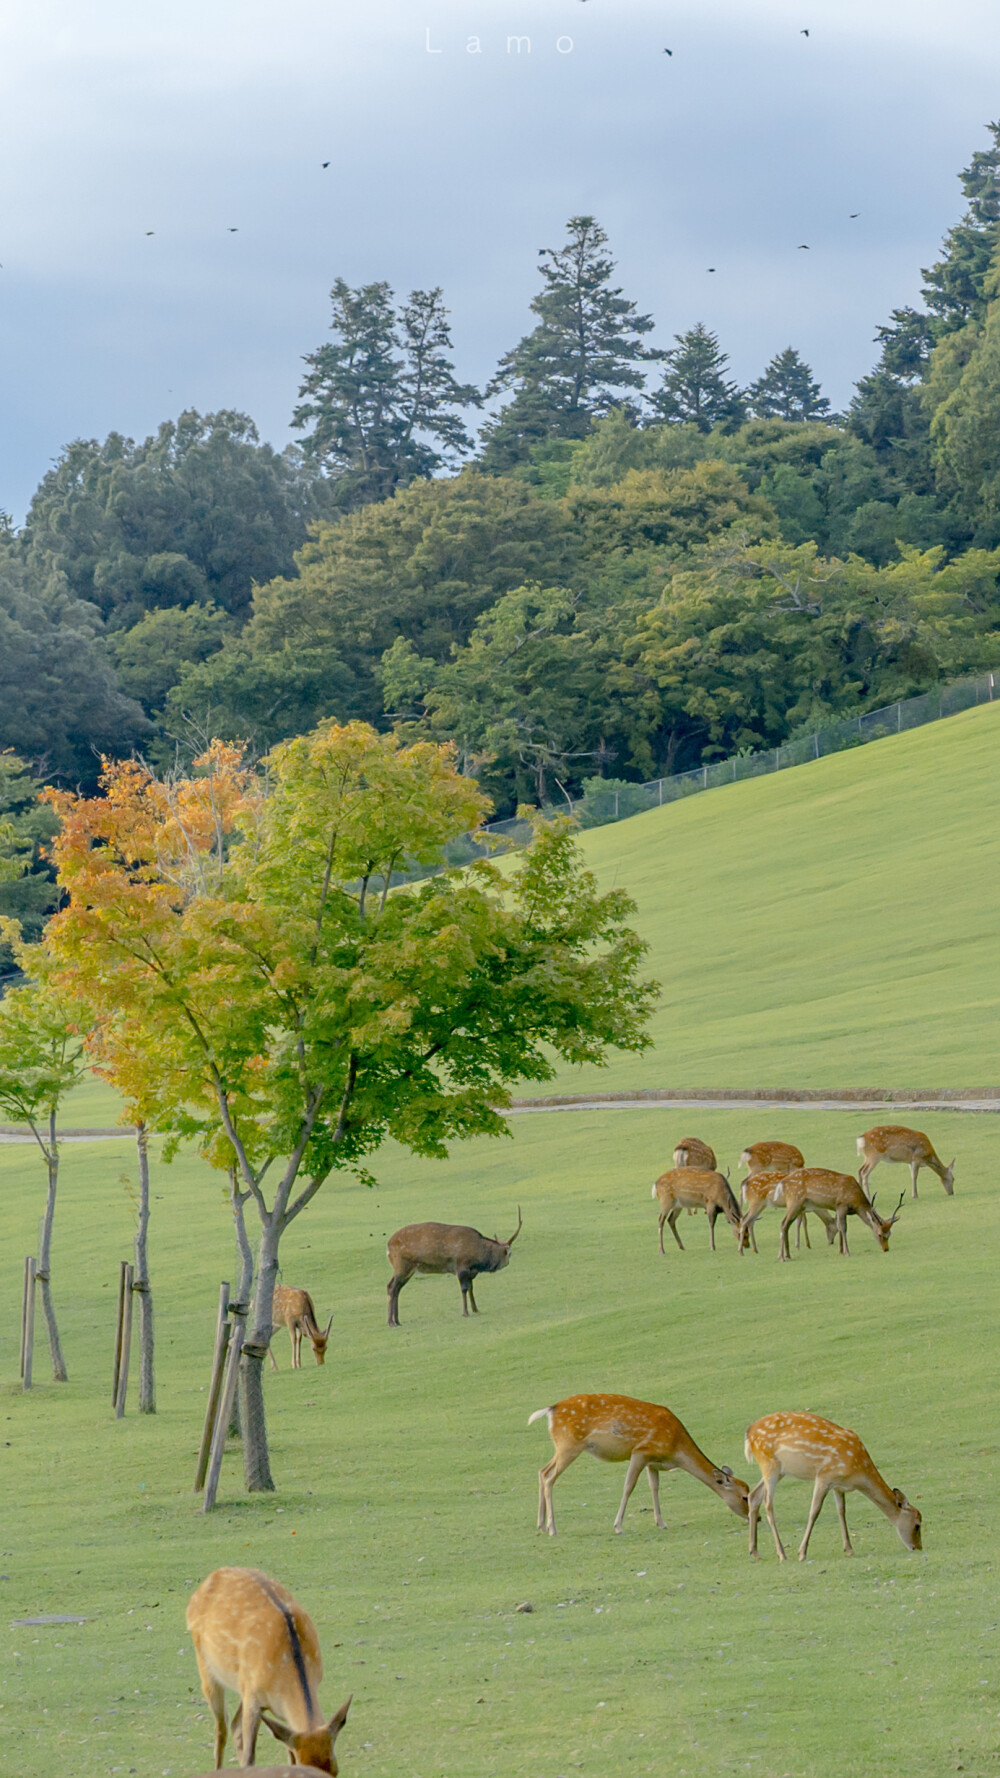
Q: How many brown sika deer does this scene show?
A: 11